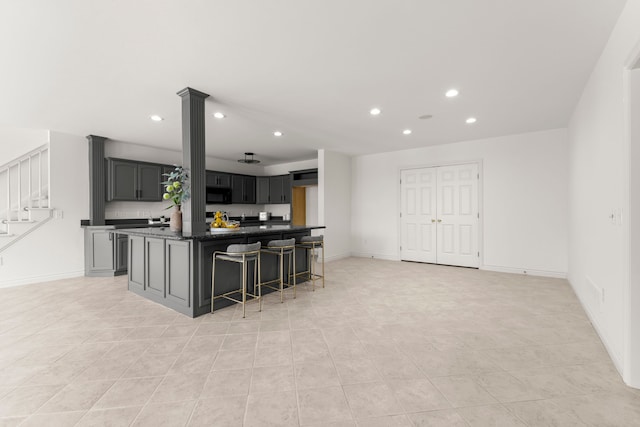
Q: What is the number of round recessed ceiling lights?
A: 7